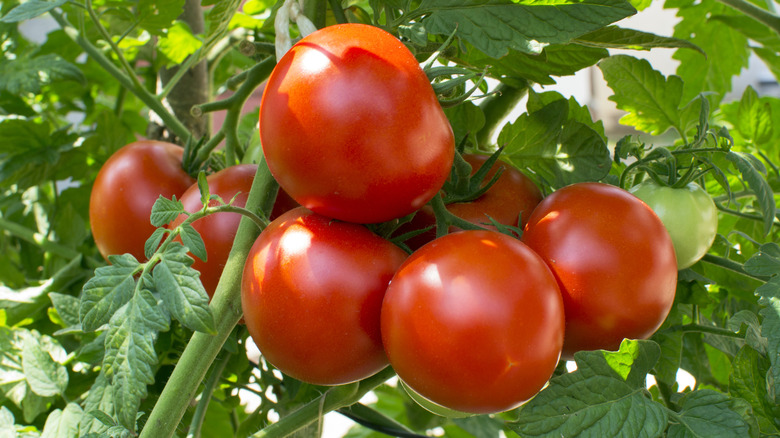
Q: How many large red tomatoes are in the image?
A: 7